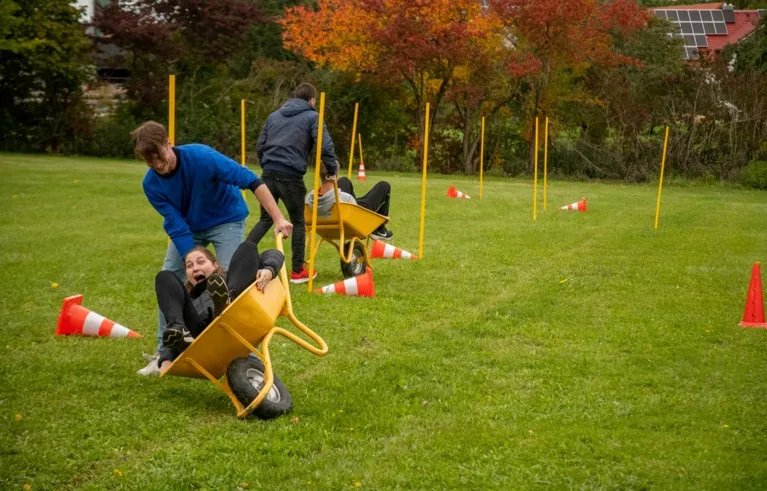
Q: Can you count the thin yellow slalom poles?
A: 10